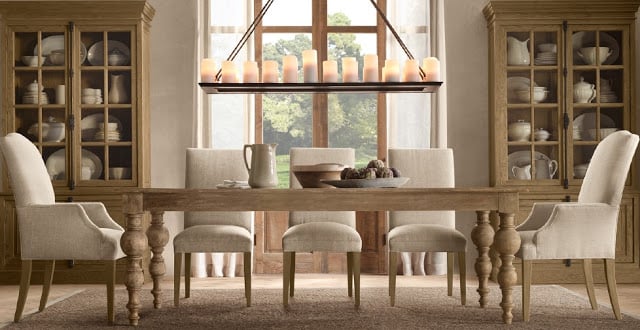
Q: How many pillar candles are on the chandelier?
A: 12